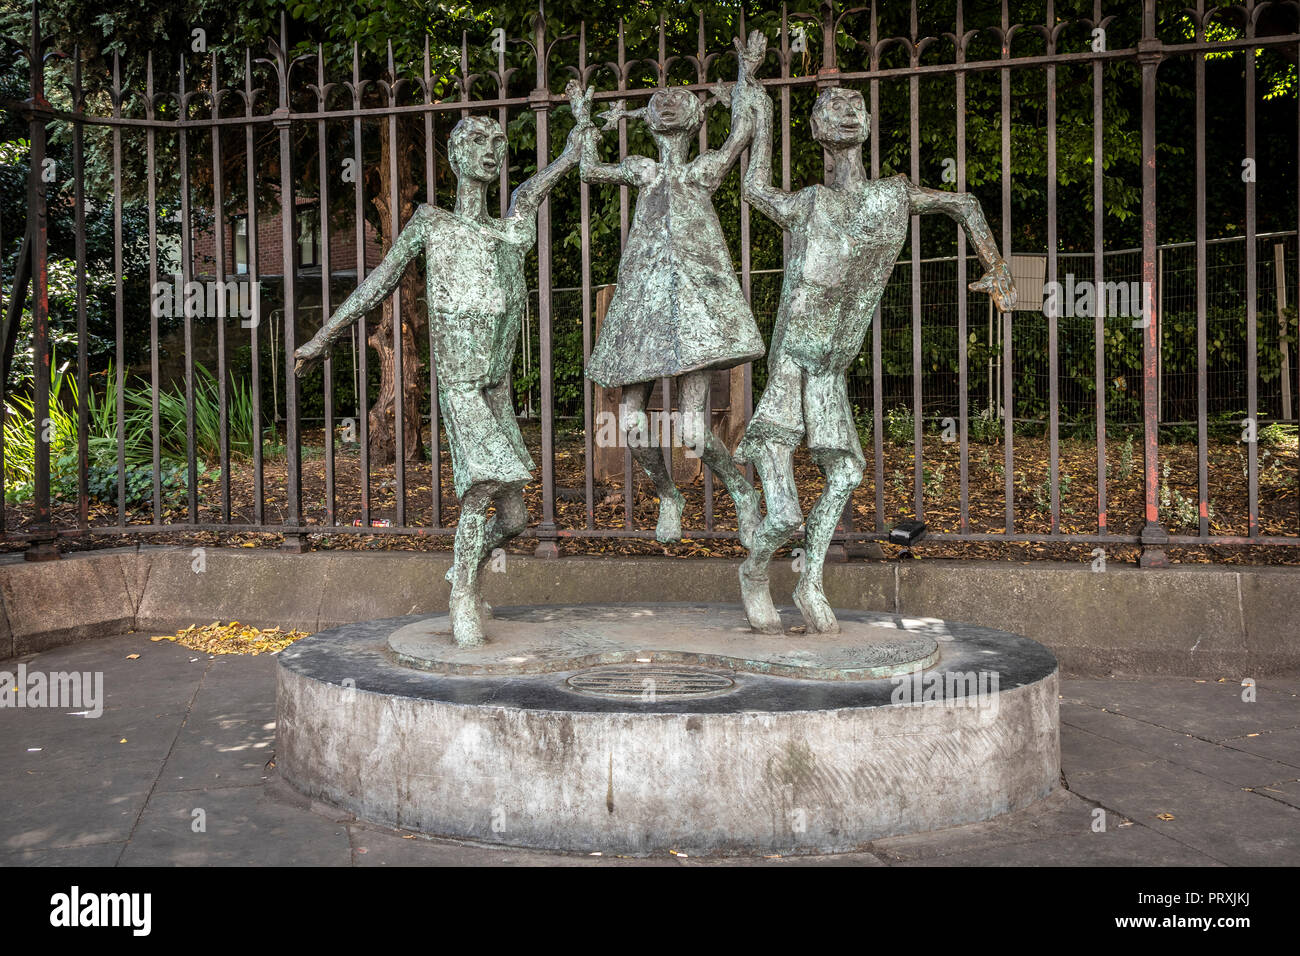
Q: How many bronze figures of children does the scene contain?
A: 3